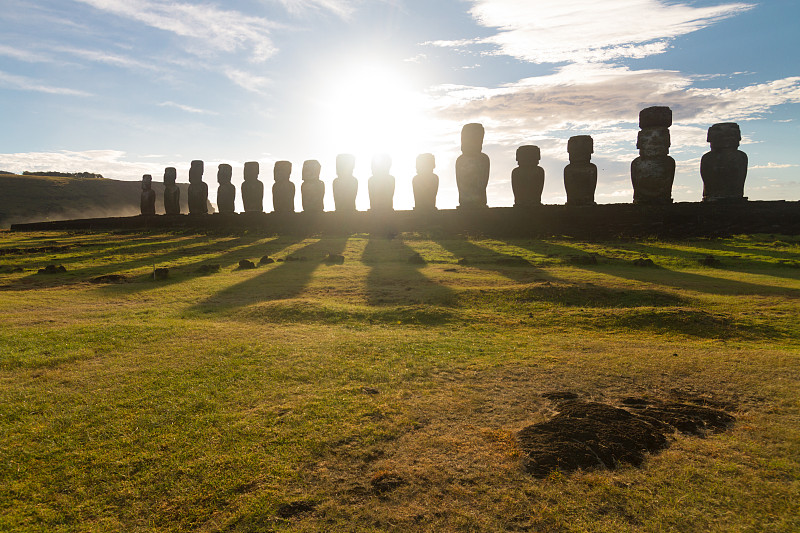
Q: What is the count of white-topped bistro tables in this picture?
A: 0